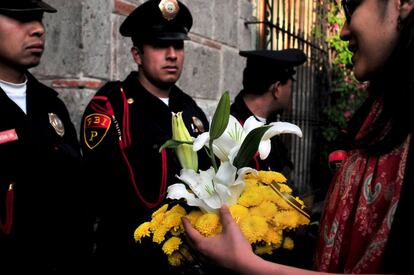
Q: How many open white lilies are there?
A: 2